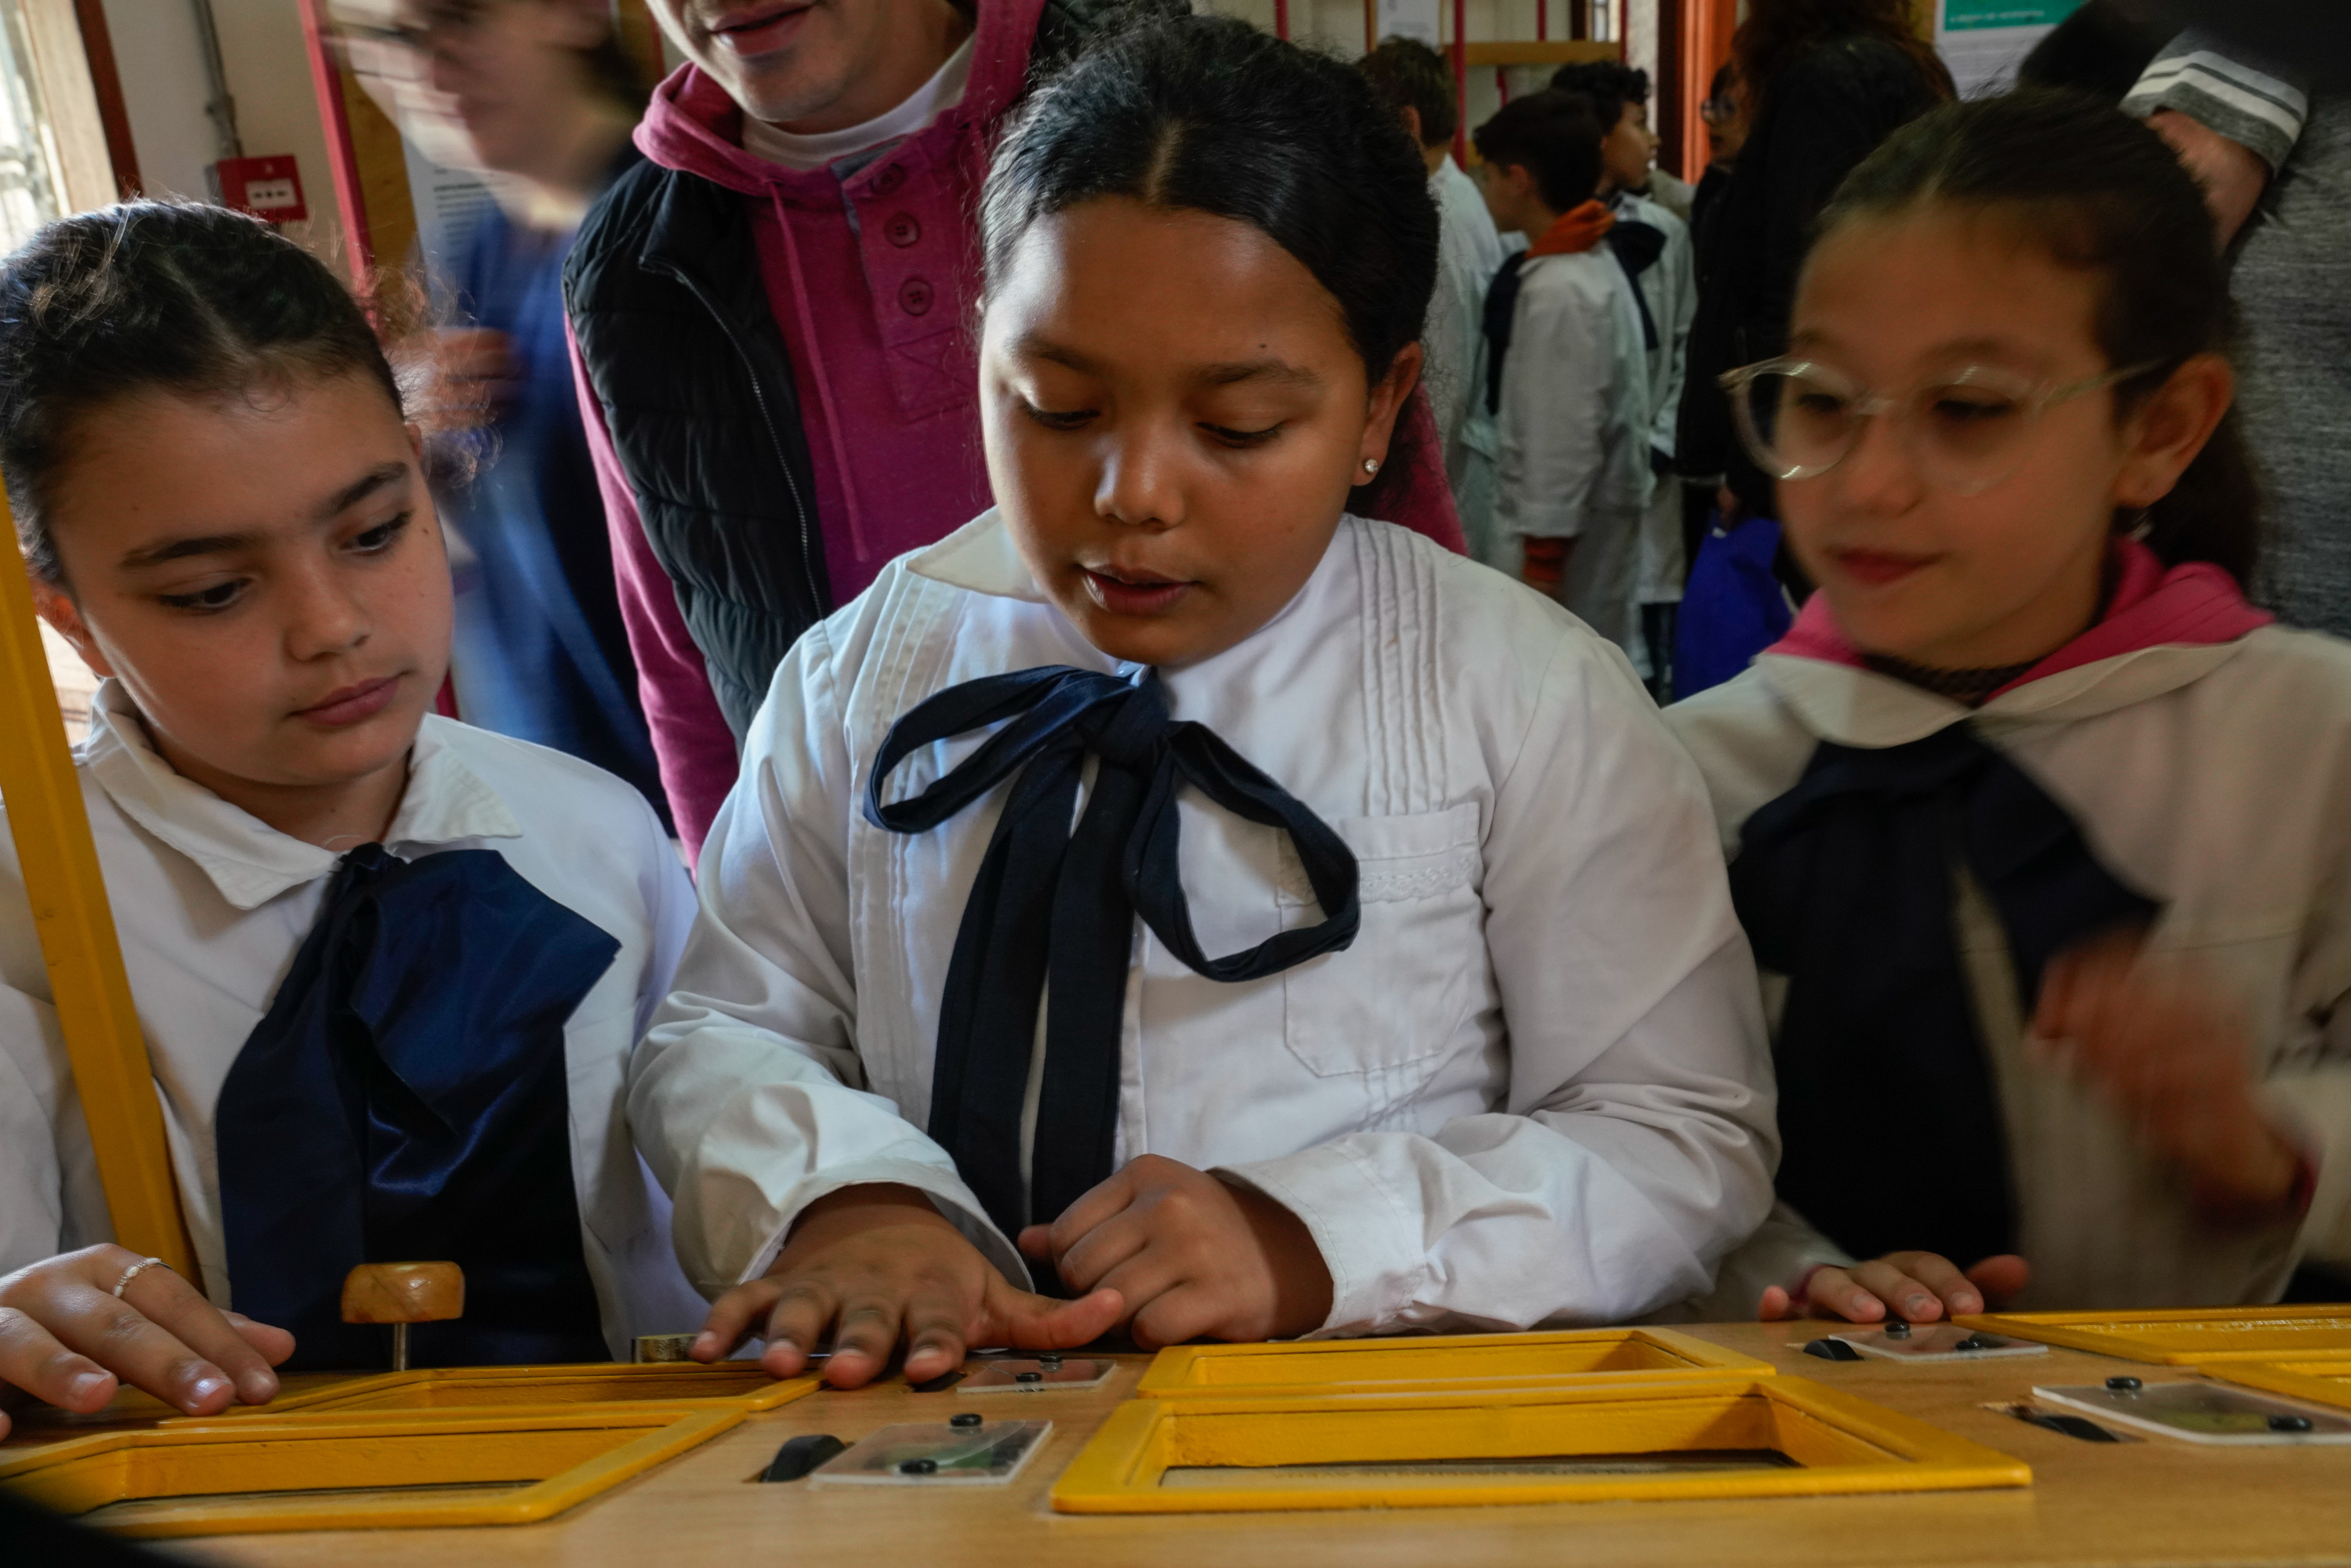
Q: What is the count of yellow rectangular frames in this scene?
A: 6